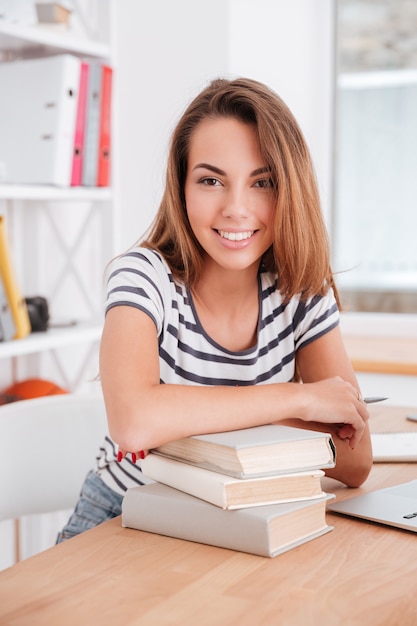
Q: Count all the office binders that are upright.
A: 4